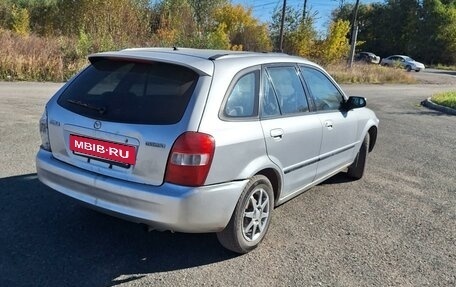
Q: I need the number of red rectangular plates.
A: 1